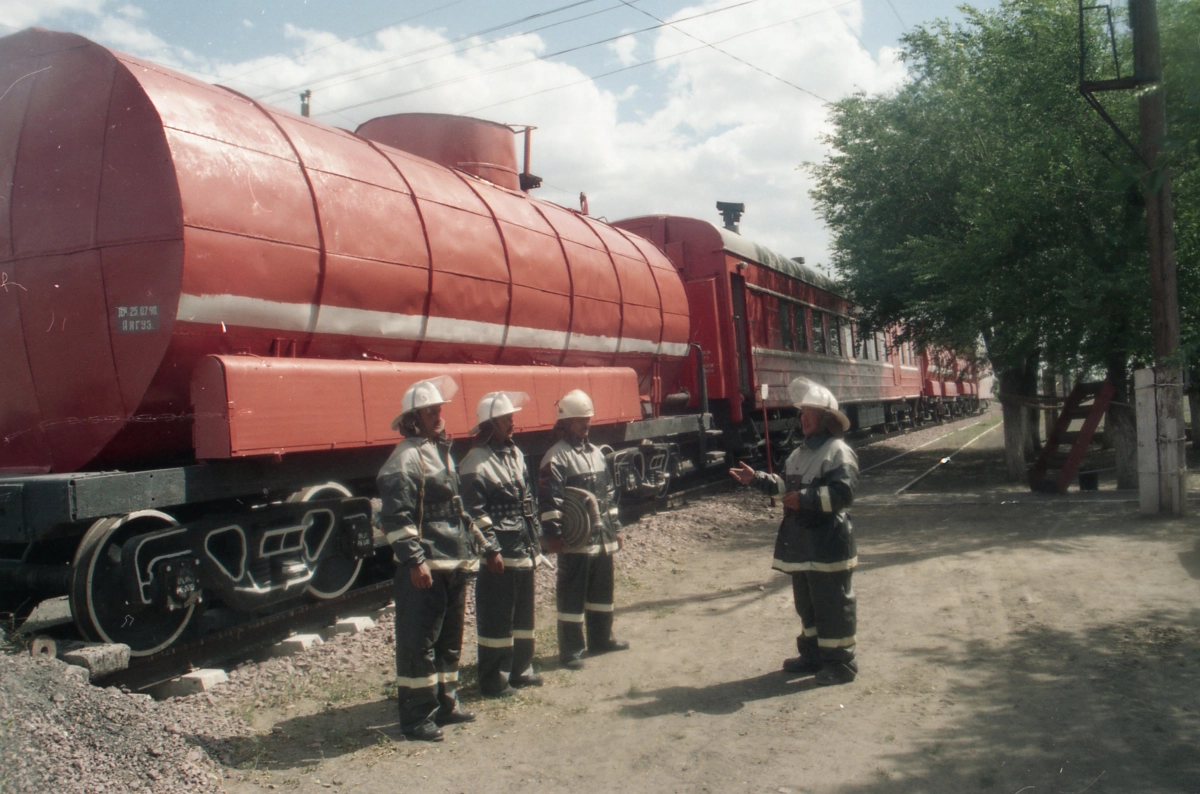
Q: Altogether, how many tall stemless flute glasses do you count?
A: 0